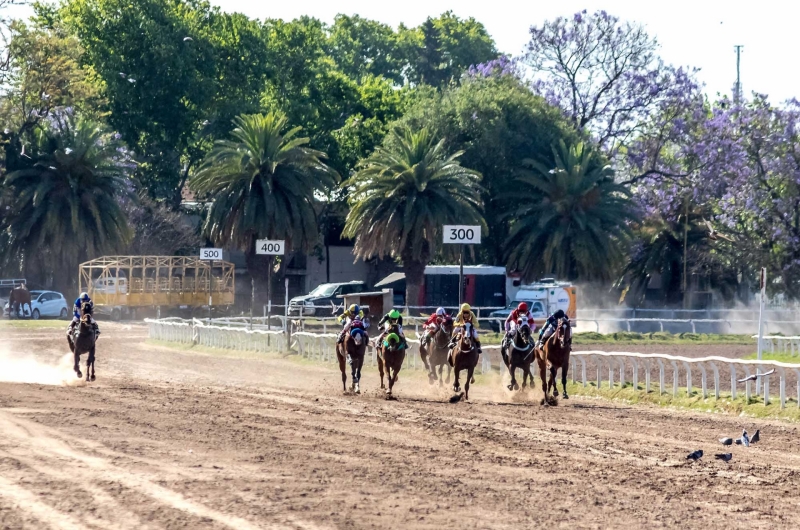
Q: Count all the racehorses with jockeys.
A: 7